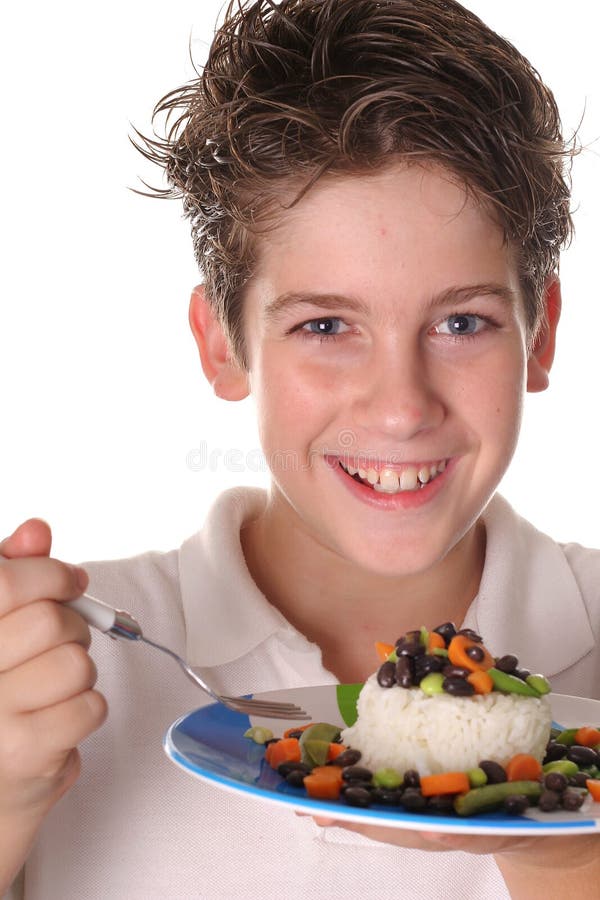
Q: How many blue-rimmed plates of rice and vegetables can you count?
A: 1